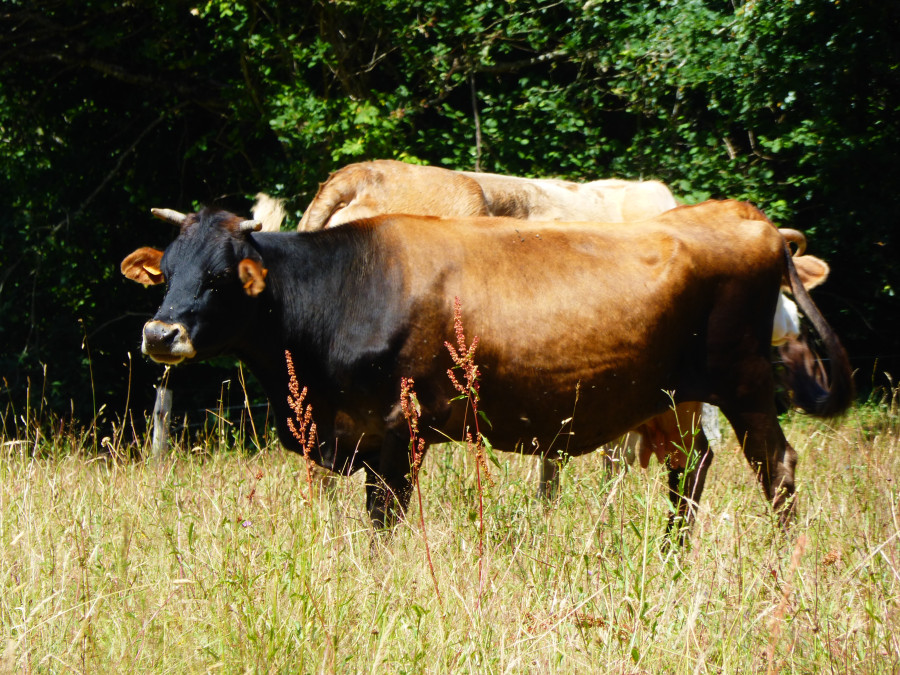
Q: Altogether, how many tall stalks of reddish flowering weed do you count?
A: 3